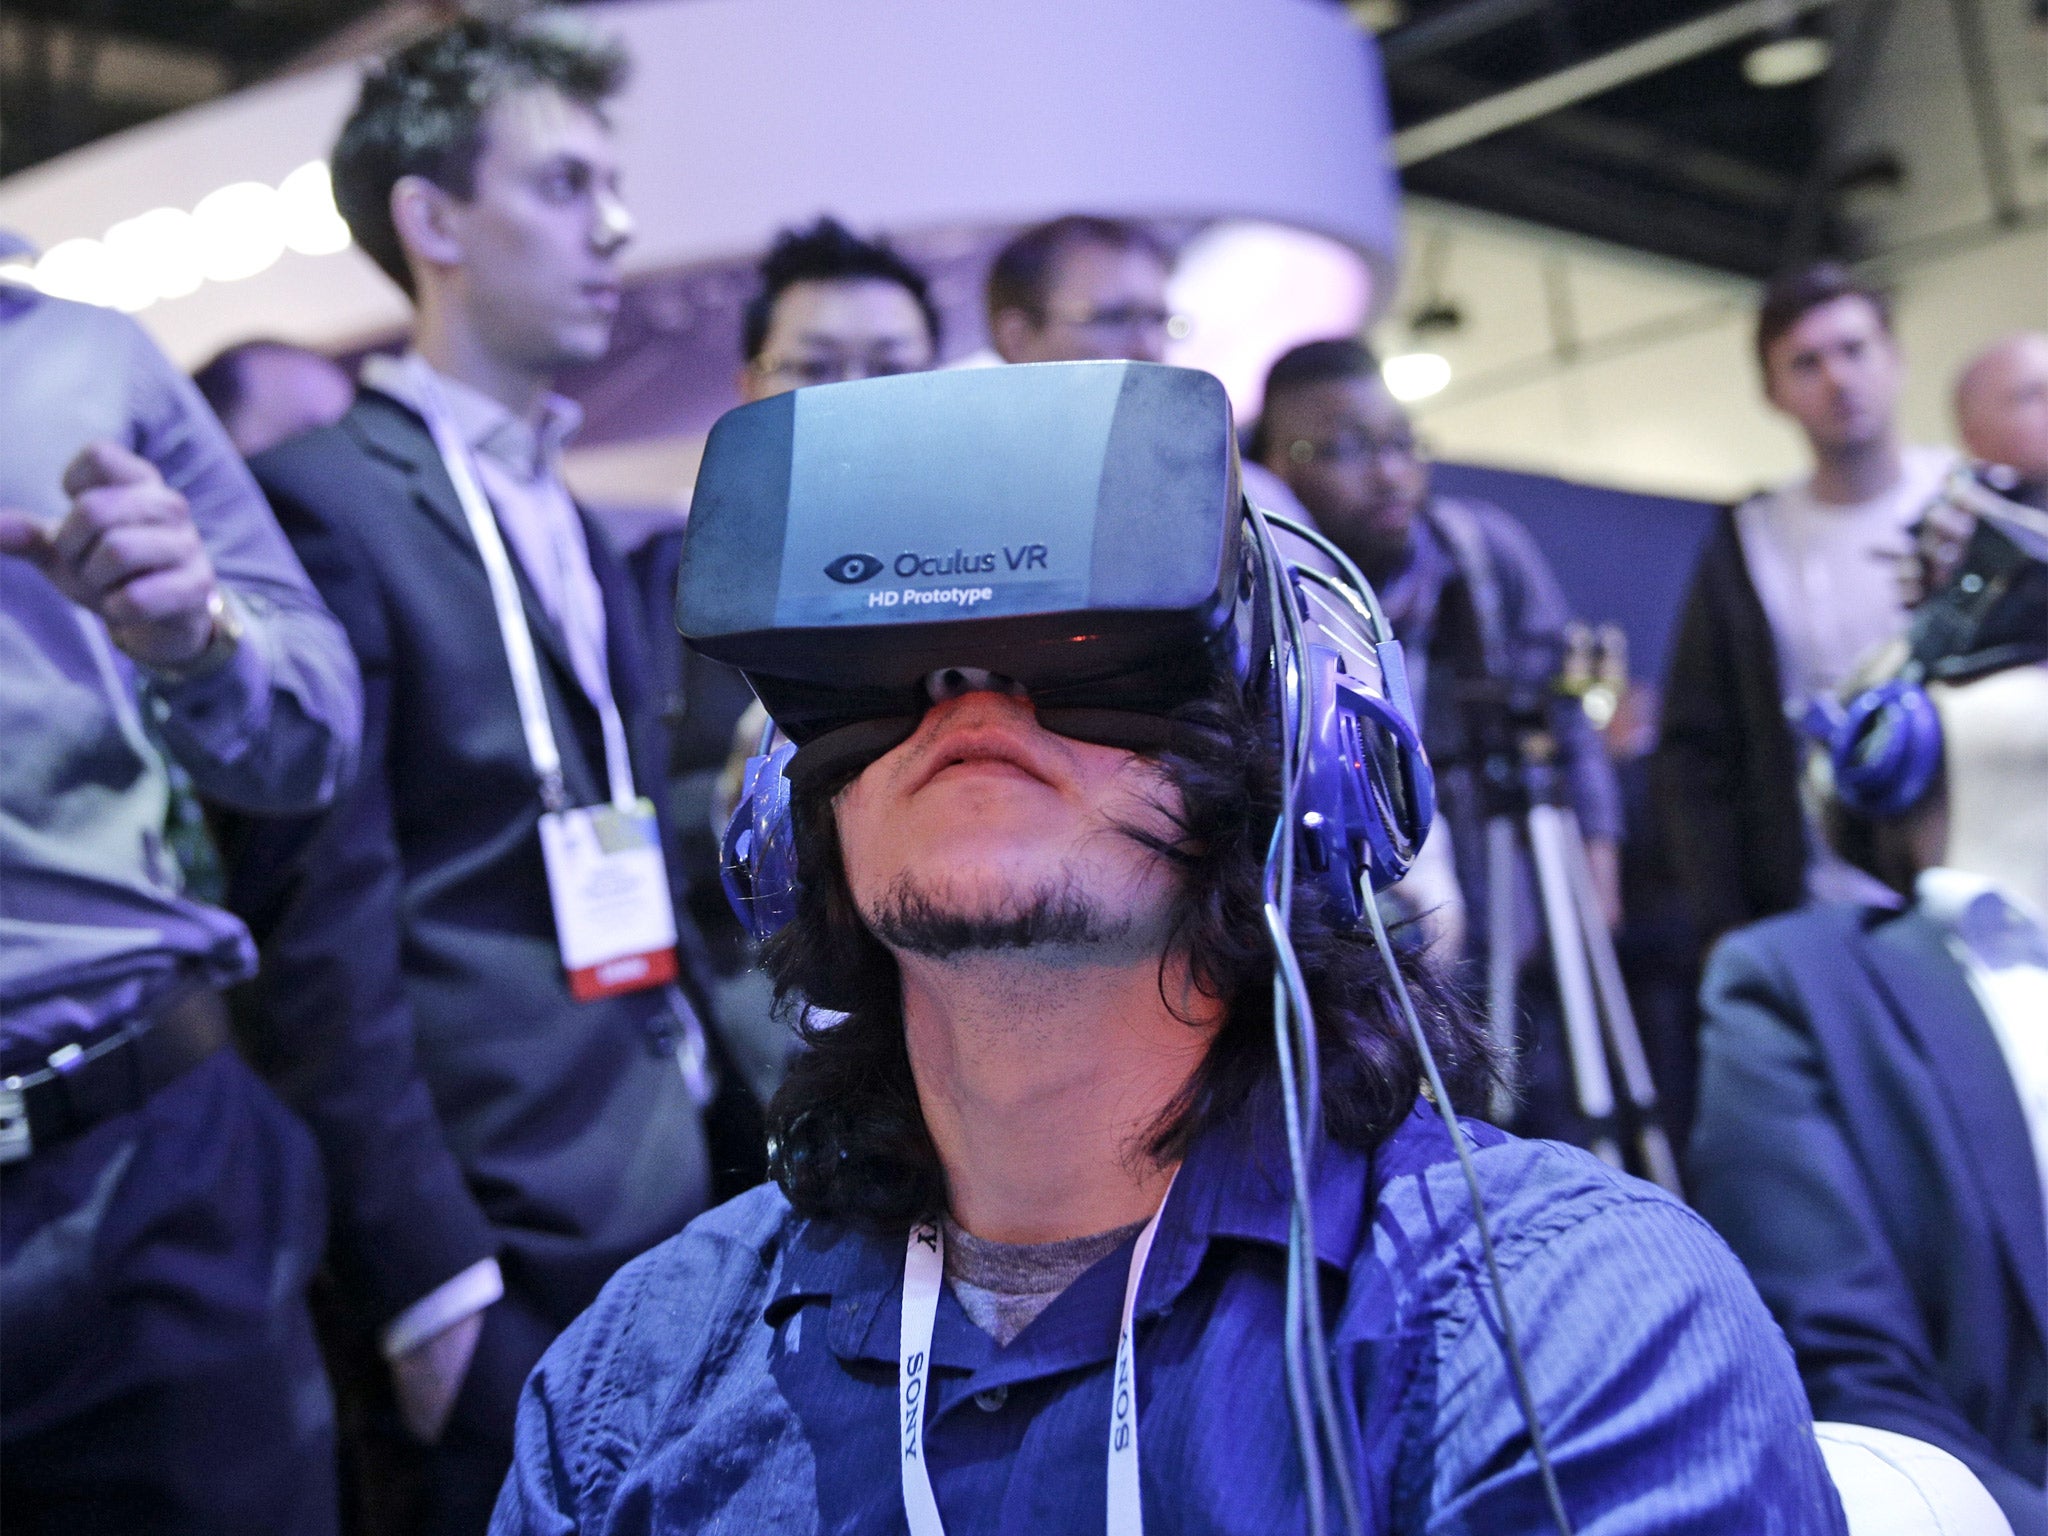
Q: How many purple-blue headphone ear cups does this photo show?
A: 3